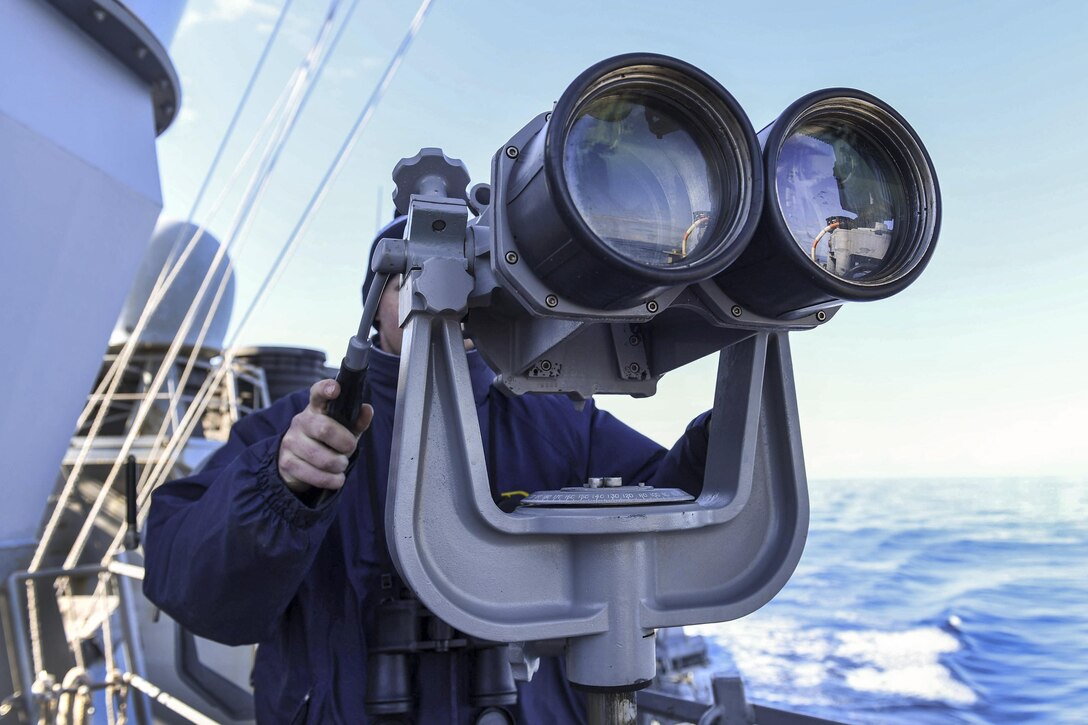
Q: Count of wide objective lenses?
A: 2